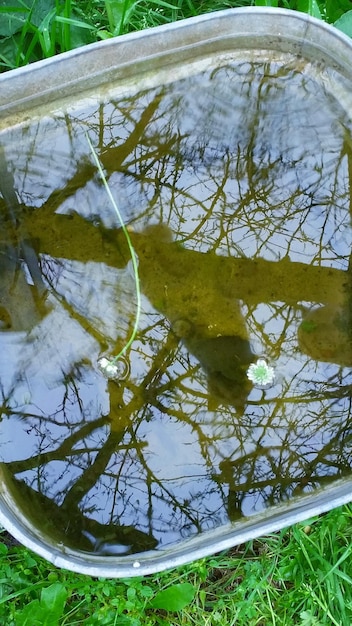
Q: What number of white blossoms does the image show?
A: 2